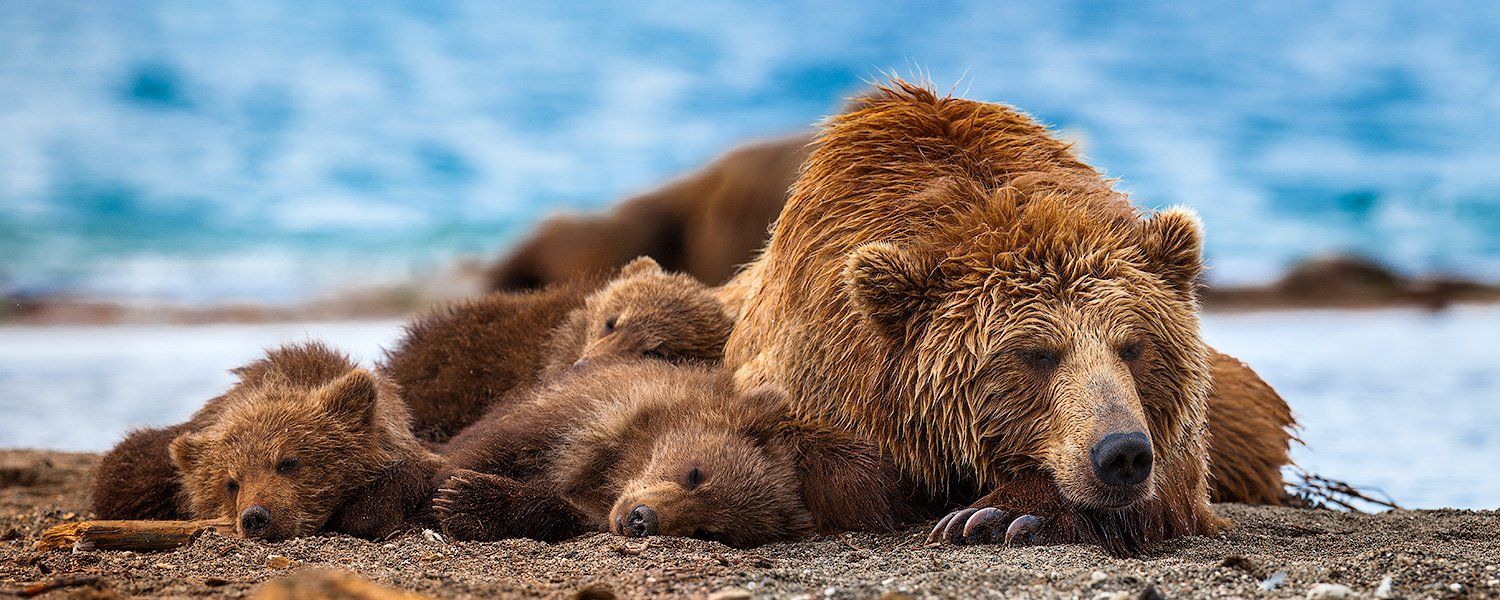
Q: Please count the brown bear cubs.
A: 3